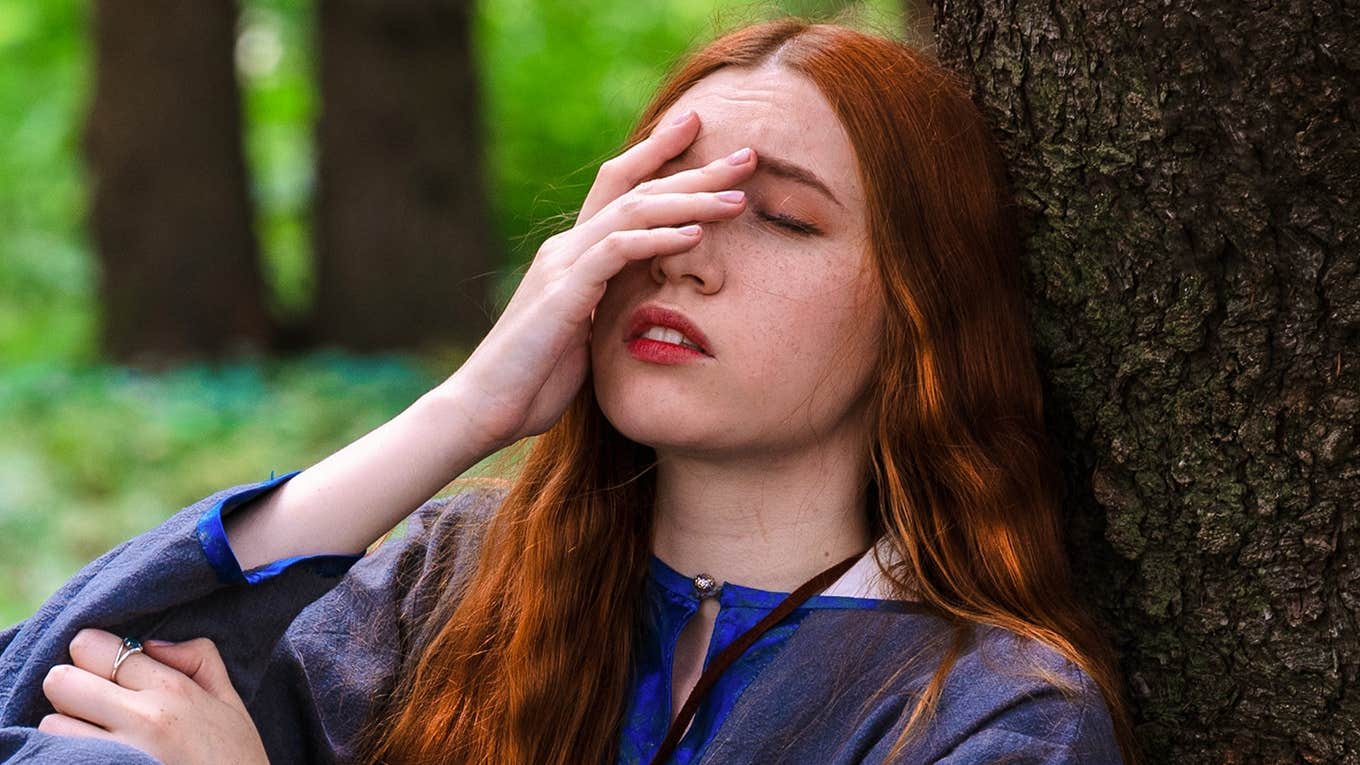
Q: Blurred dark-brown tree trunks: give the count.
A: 2